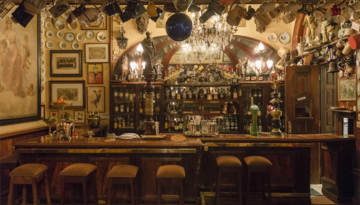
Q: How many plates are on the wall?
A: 14